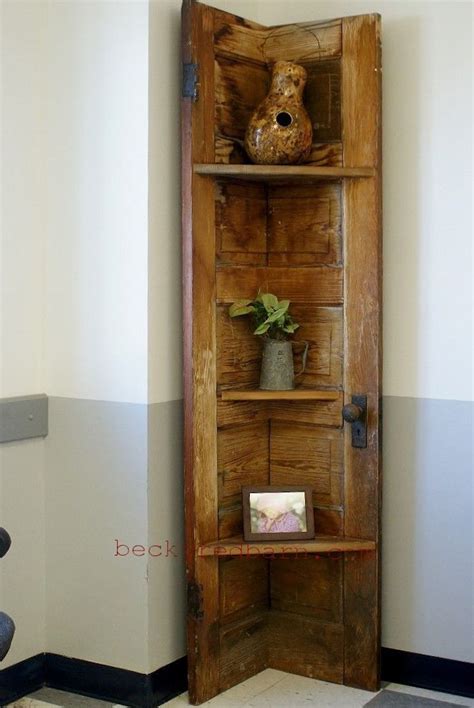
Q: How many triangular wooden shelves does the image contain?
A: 3